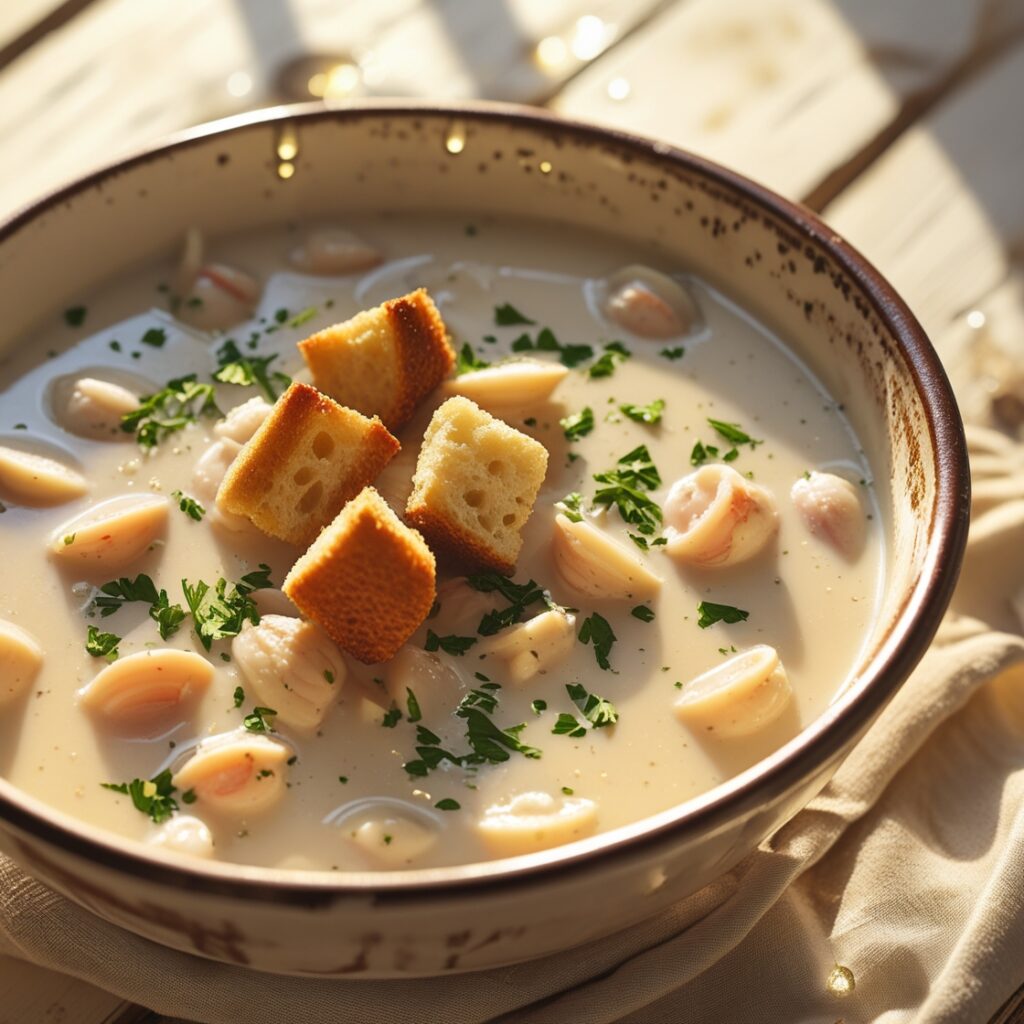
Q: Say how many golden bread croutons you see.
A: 4